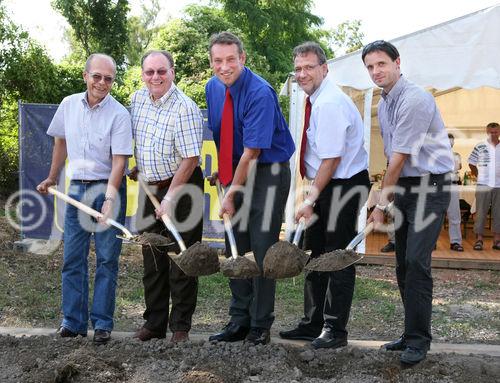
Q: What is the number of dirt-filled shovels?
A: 5